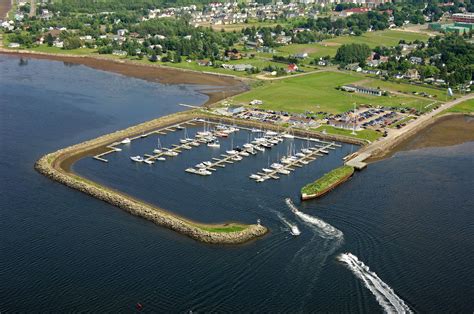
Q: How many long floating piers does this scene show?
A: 4